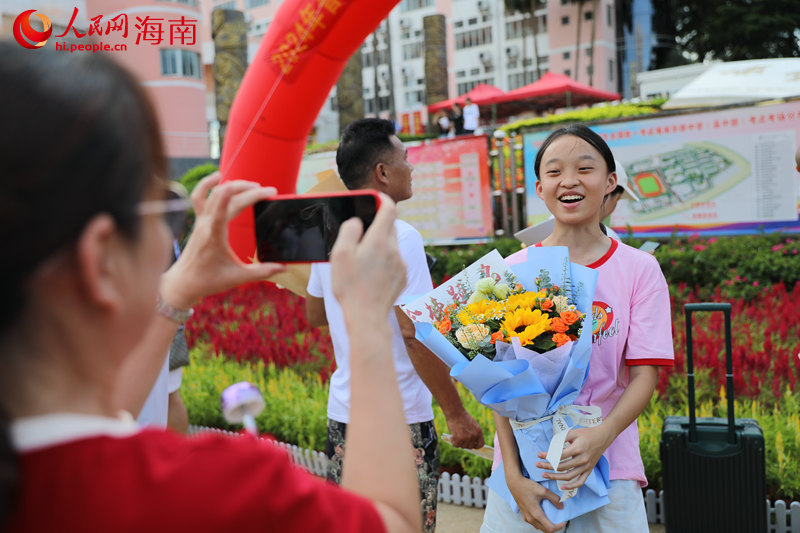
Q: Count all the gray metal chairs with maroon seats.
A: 0